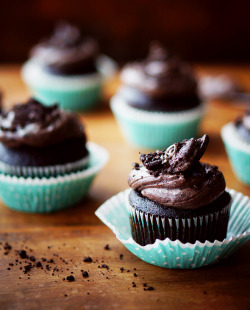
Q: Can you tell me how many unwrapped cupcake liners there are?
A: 1